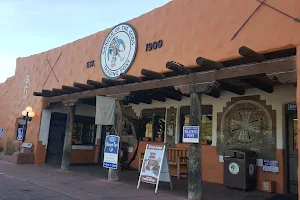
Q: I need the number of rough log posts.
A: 3